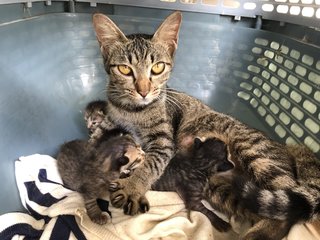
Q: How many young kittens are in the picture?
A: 3